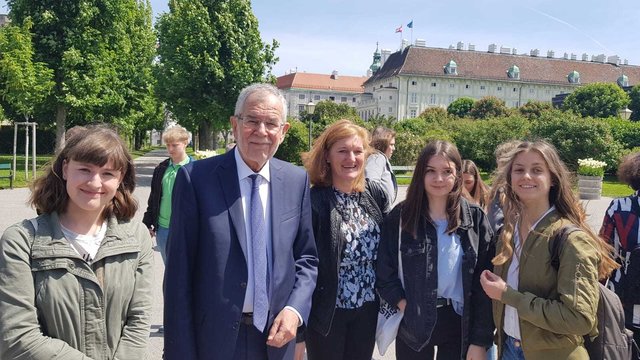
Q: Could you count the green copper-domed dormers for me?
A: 4